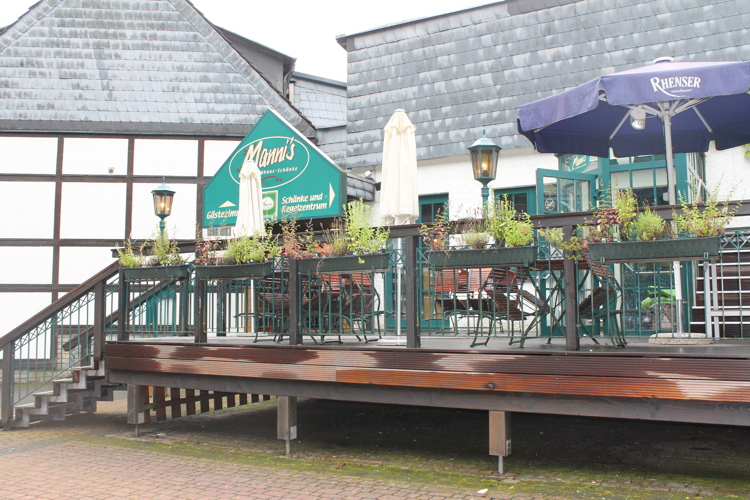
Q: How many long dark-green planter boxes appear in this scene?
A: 5